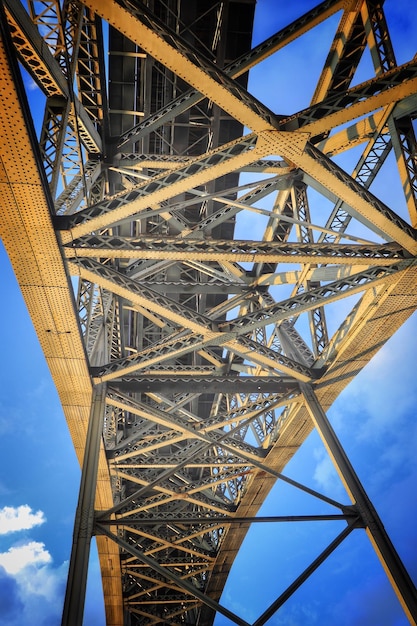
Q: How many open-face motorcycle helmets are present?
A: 0